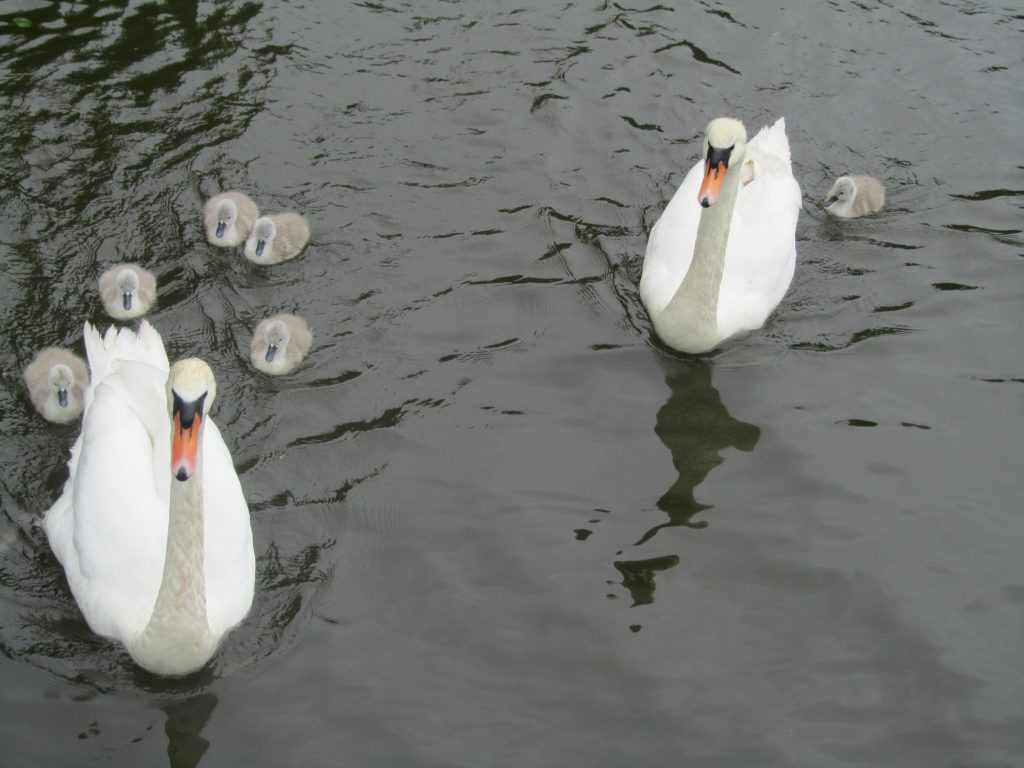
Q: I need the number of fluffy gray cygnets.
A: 6